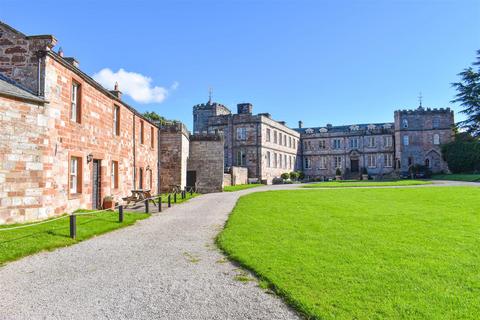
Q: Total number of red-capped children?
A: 0